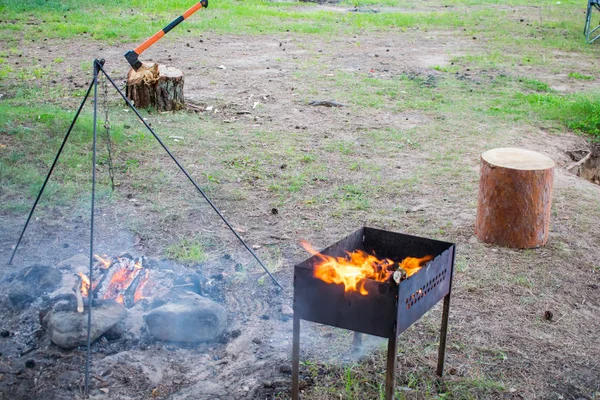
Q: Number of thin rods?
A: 3